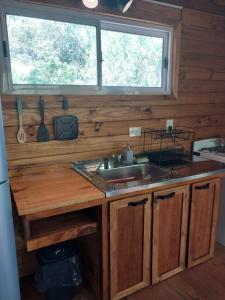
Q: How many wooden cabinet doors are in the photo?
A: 3